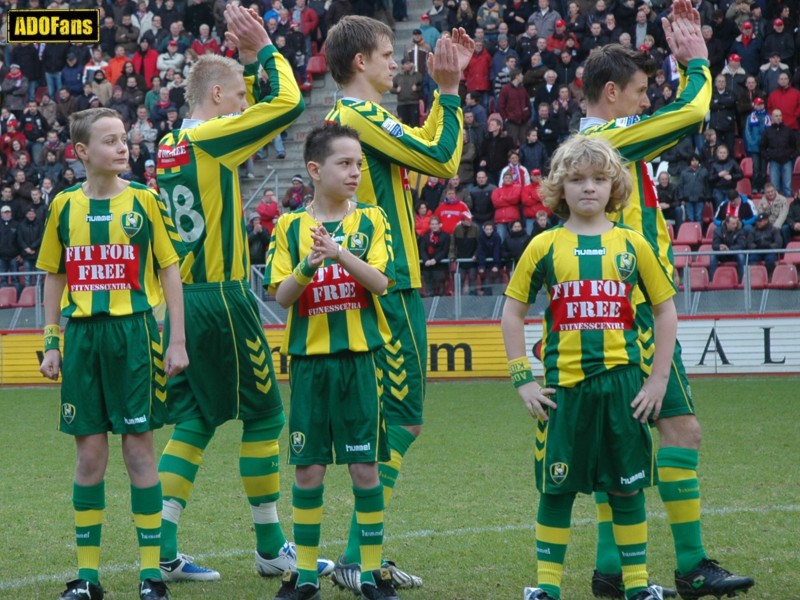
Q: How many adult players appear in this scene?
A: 3